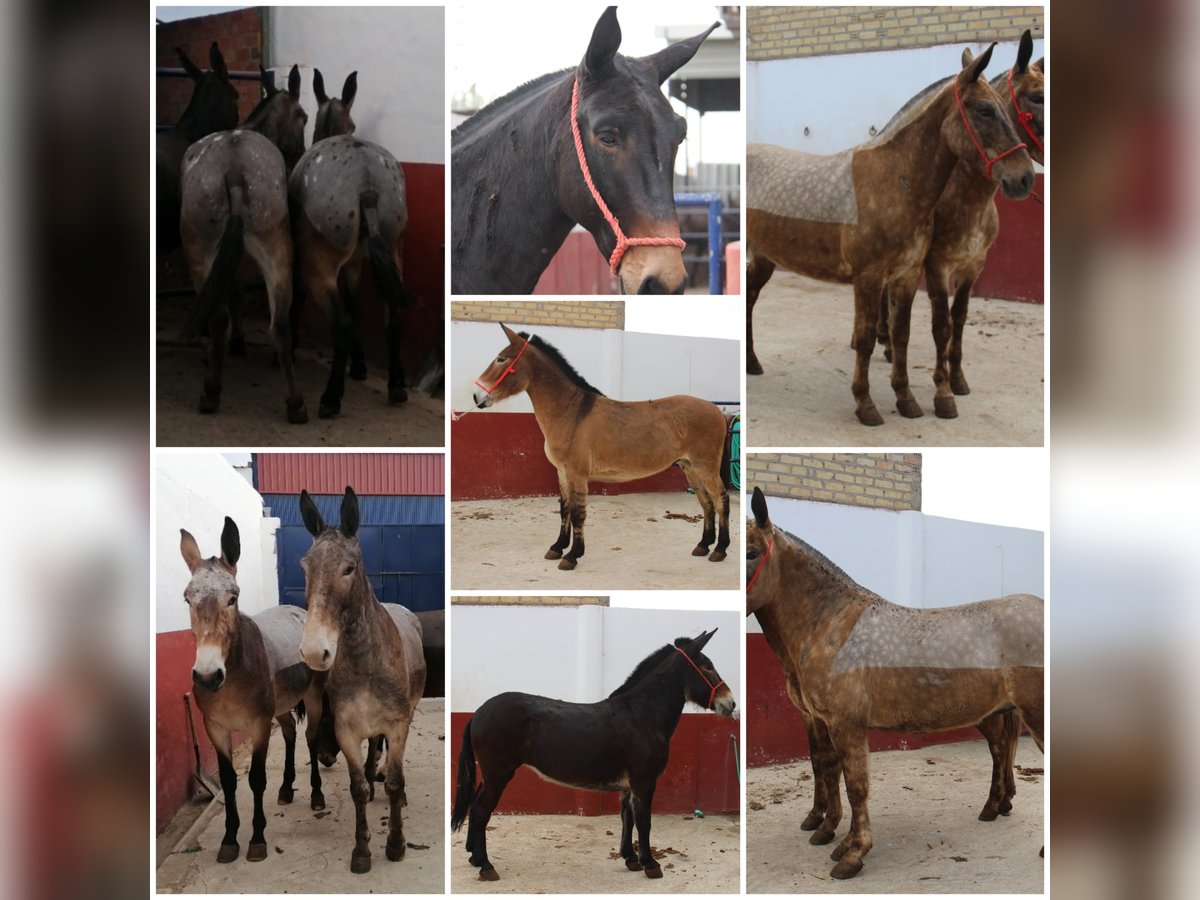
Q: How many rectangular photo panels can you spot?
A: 7